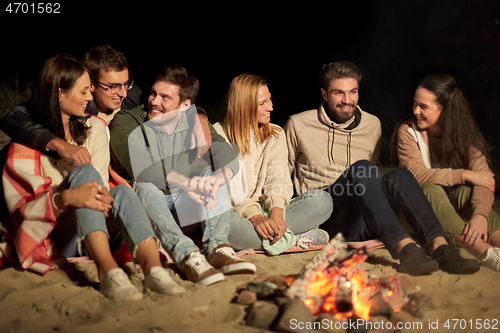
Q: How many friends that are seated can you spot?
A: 6